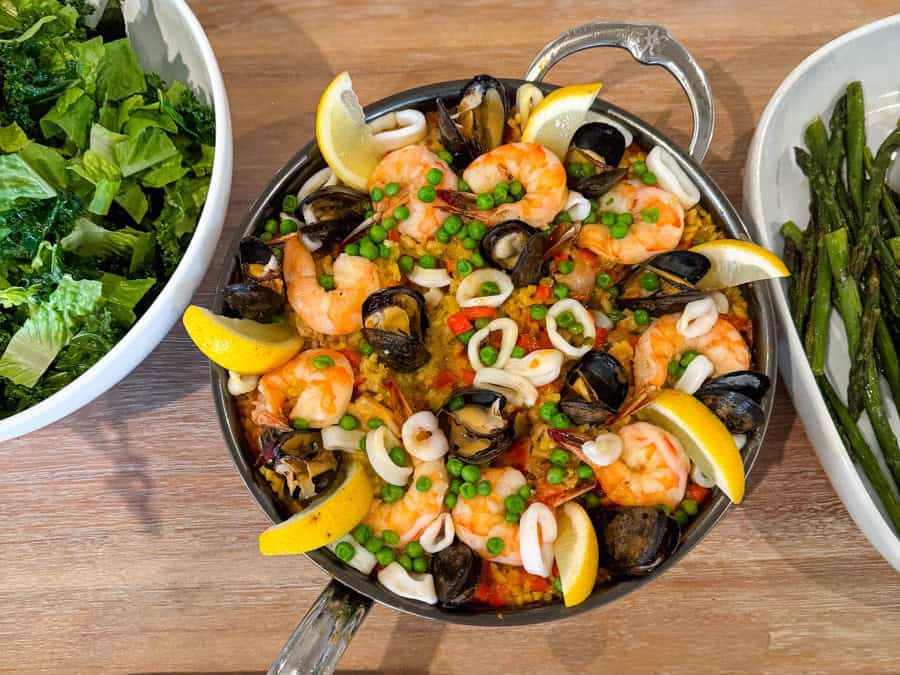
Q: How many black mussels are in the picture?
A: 13